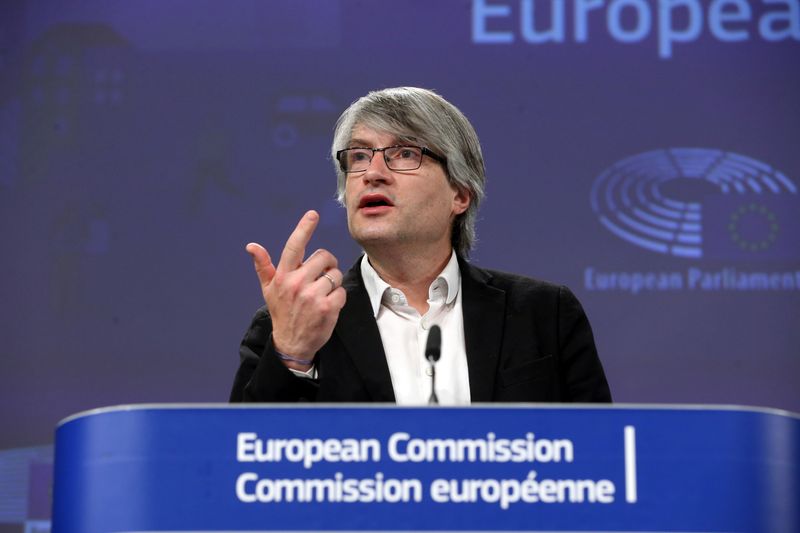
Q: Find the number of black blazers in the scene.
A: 1